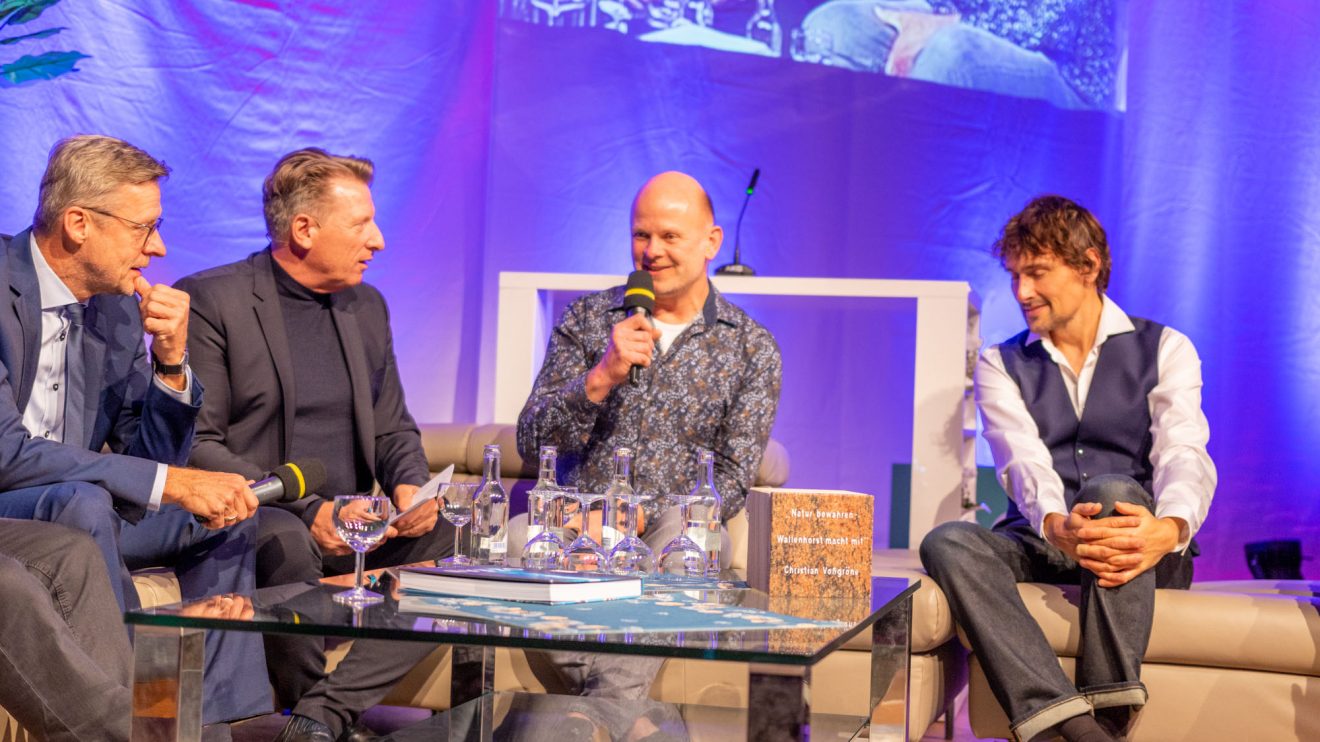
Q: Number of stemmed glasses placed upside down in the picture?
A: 4